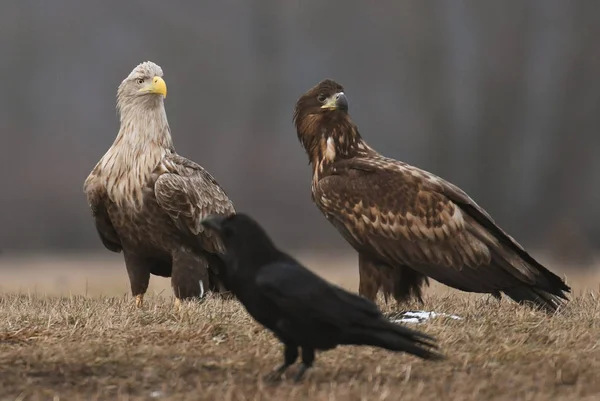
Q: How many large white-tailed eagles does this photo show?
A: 2